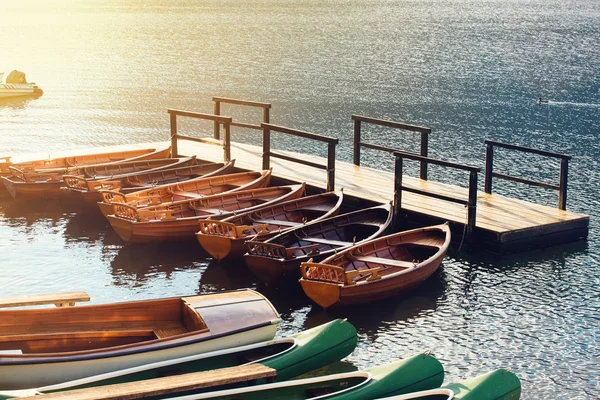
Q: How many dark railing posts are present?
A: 12